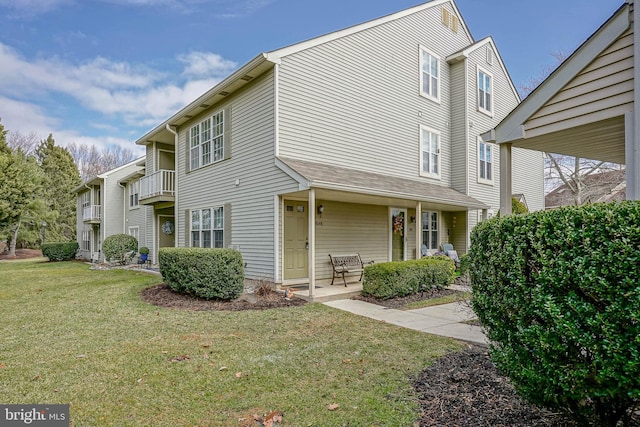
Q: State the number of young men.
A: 0